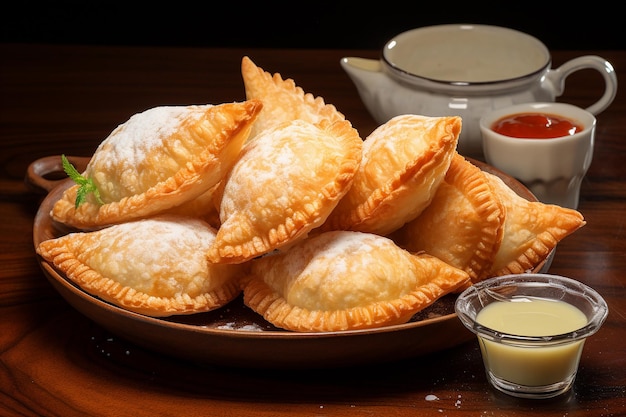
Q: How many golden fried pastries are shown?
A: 8